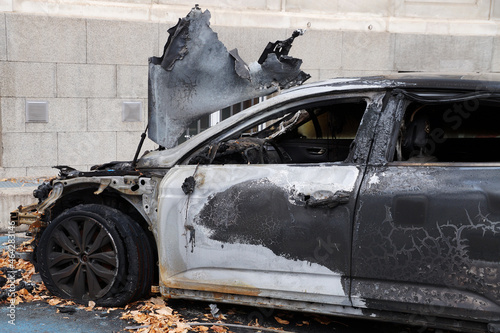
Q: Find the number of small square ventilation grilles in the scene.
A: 2